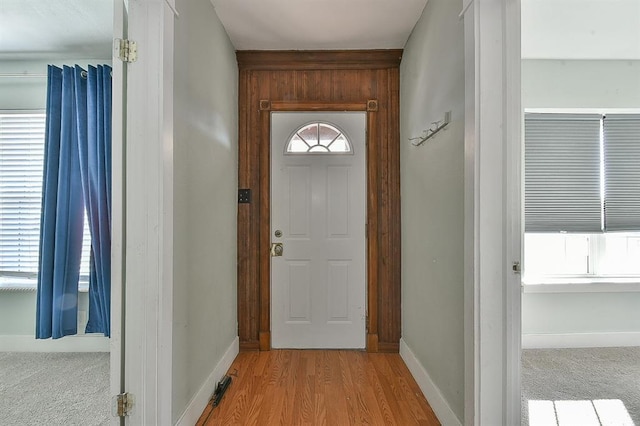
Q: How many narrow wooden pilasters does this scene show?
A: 2